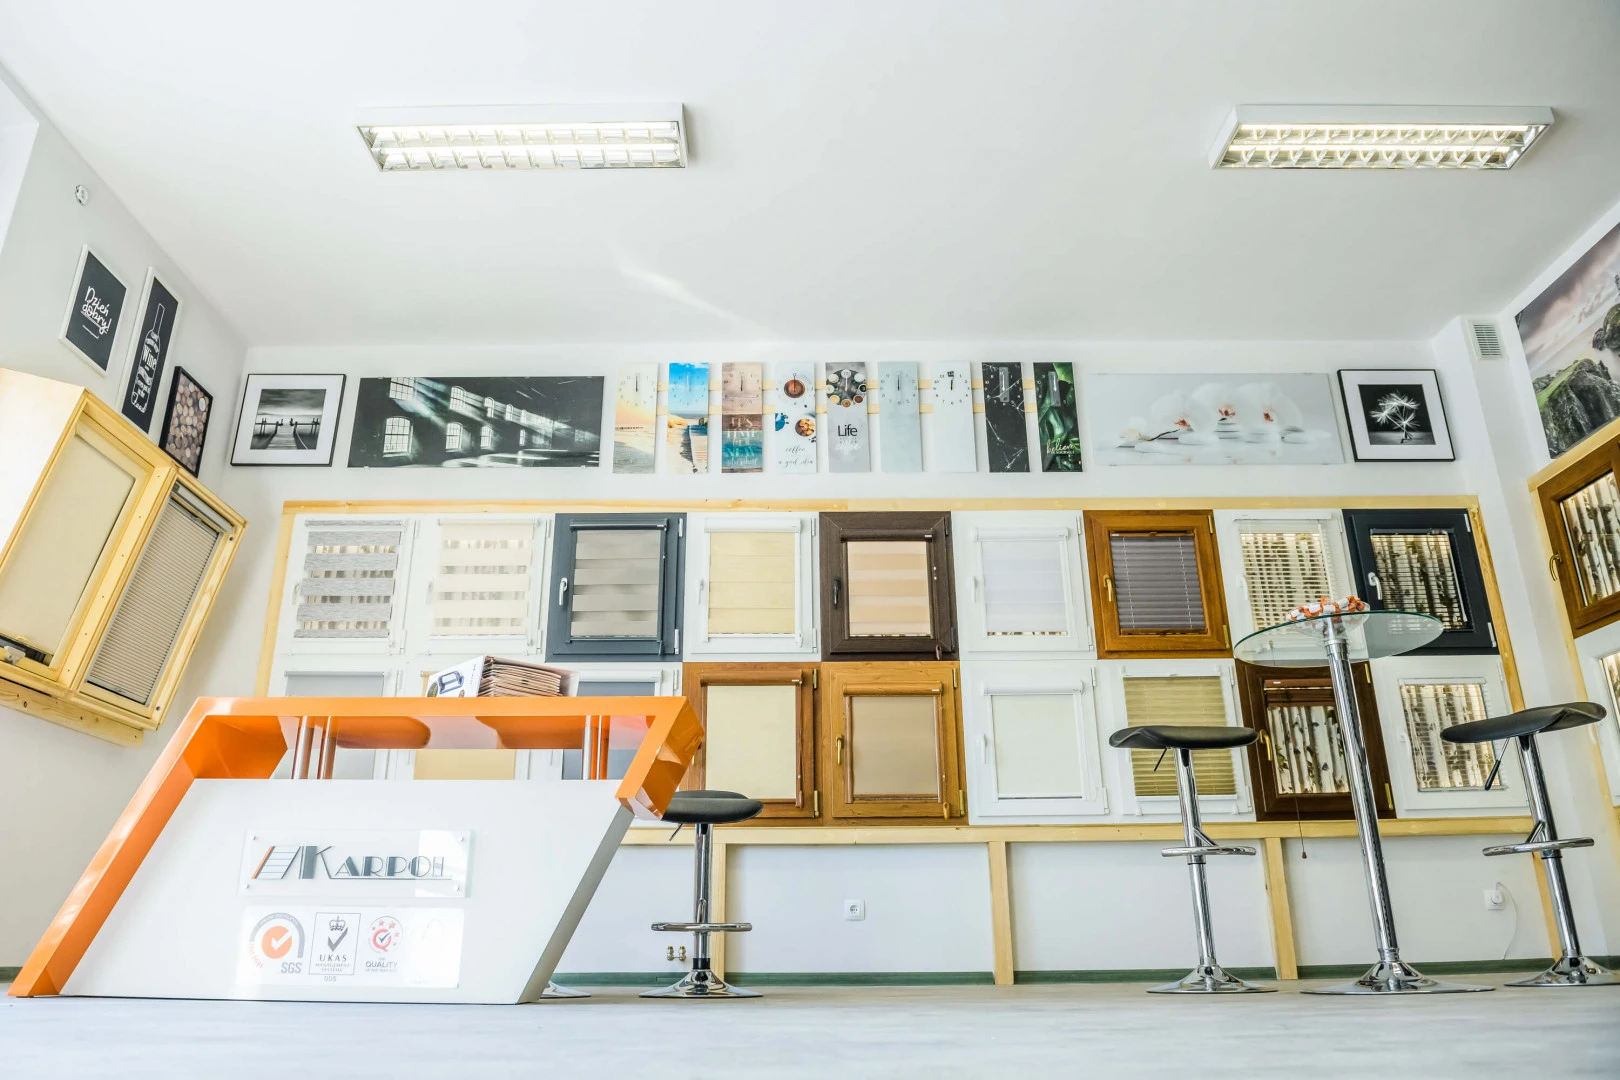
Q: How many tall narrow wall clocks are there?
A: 9